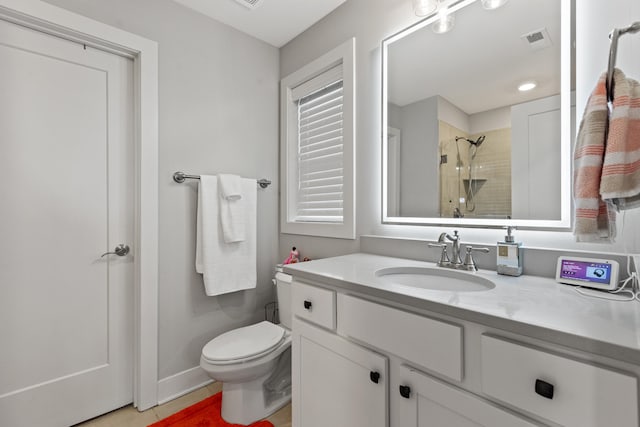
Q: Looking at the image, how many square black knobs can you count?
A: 4